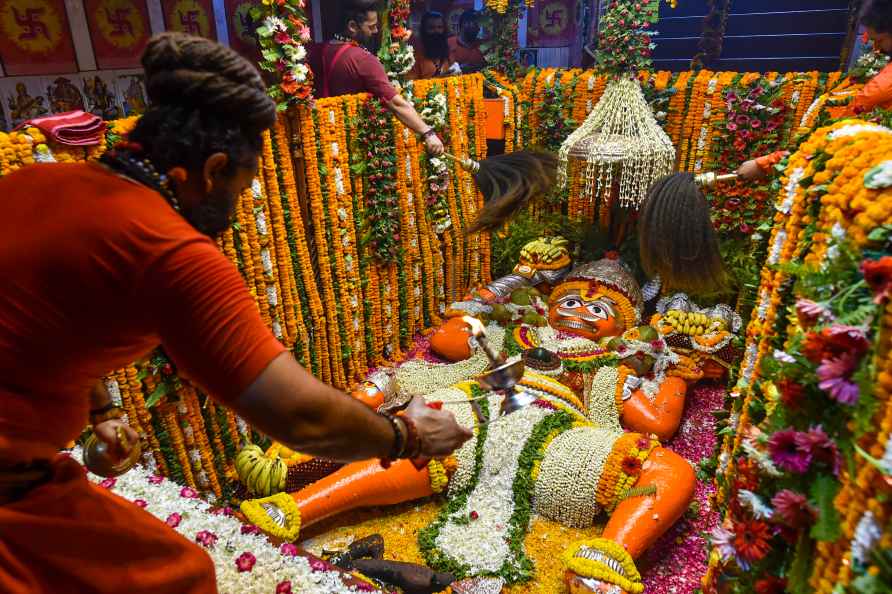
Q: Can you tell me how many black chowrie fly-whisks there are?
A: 2